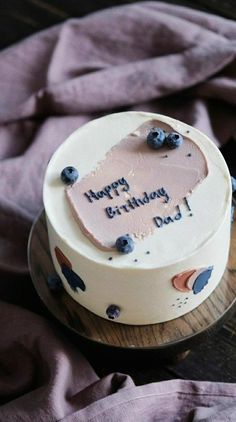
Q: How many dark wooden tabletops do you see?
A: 1